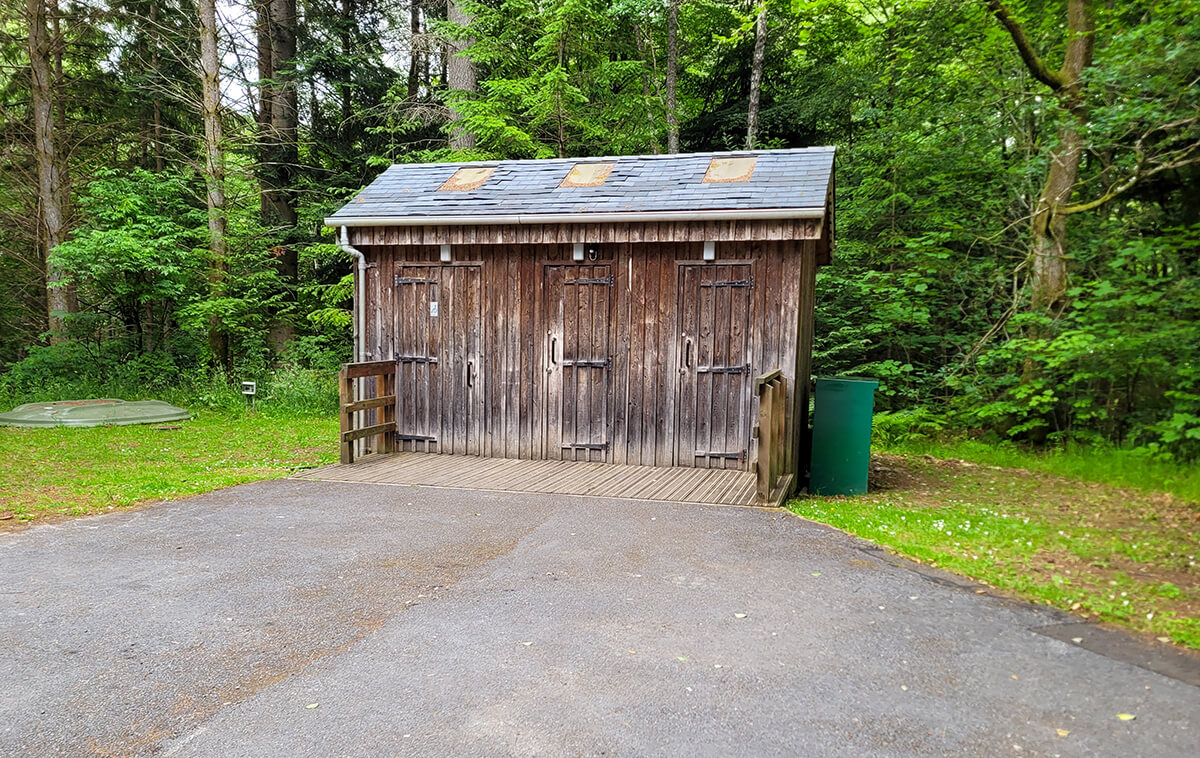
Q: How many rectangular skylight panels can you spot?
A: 3